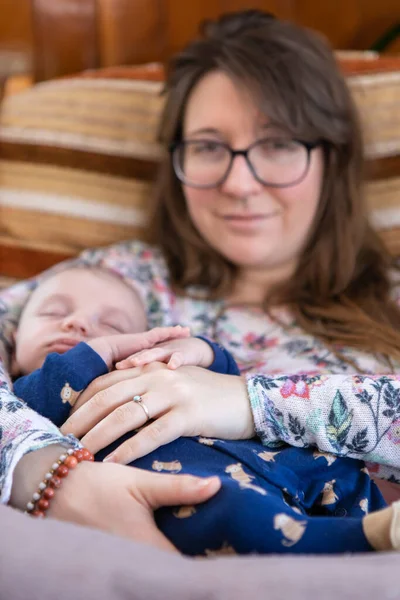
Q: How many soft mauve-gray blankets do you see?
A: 1